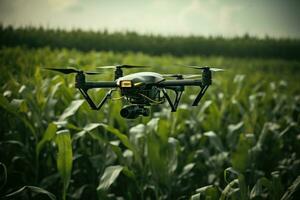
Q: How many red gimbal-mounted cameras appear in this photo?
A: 0